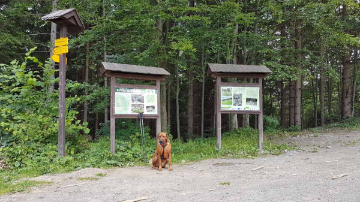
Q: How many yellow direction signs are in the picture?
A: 3